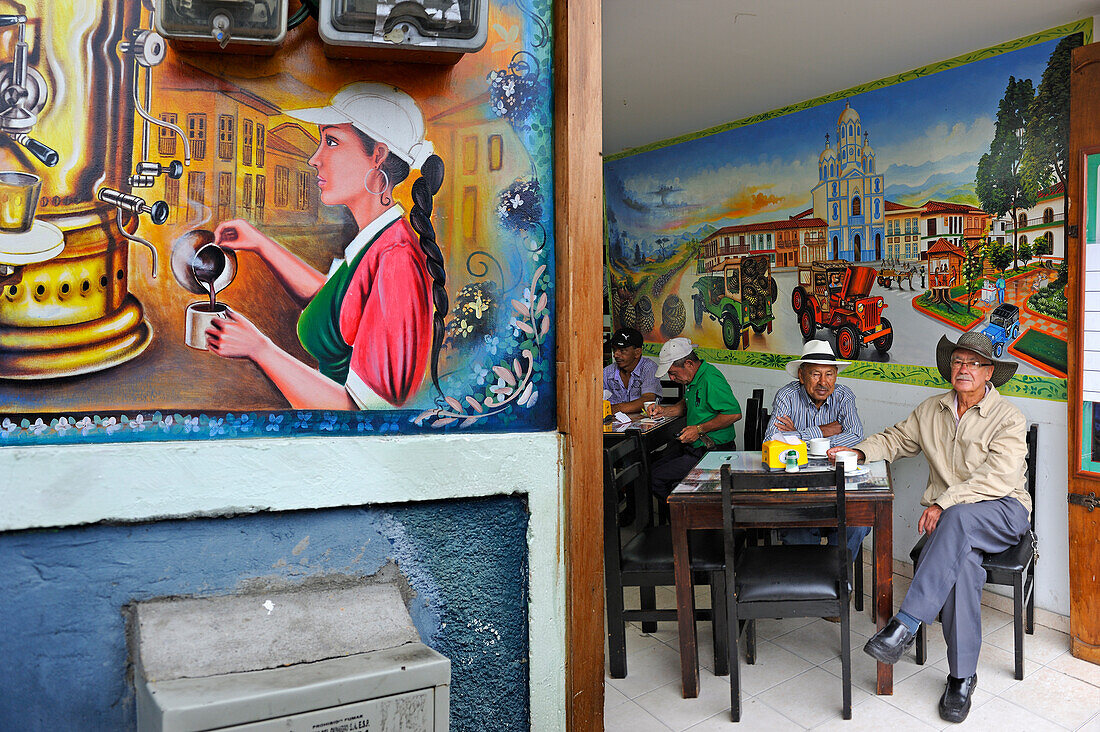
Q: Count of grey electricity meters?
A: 2